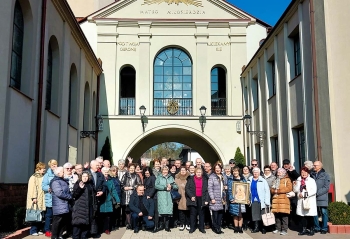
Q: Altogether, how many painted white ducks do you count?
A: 0